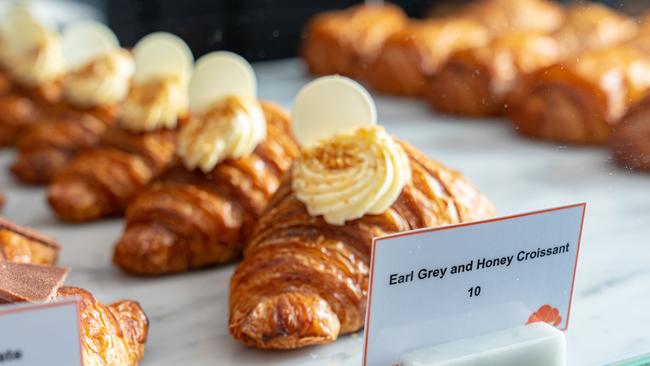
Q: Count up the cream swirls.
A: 5